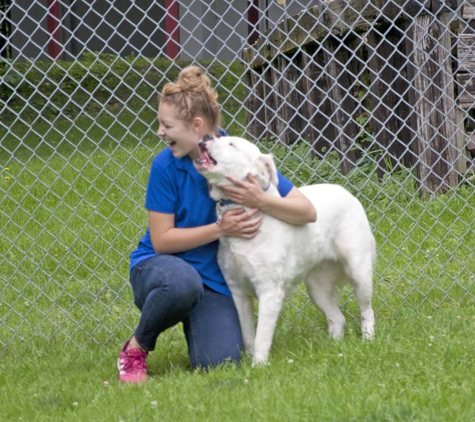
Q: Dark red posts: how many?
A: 3